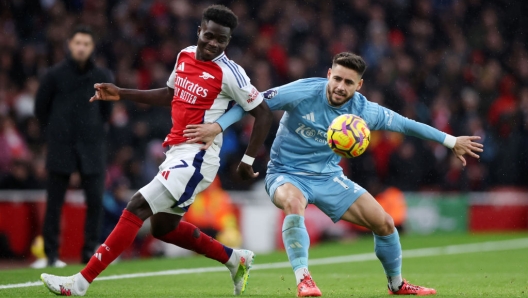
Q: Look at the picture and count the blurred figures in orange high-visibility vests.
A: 2